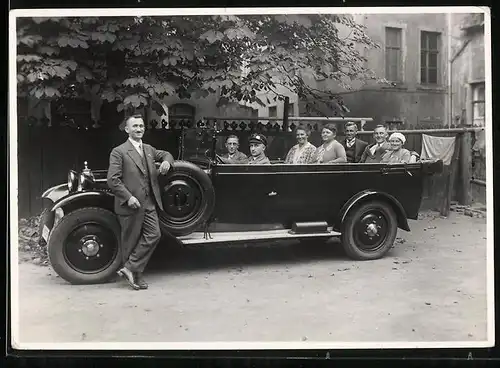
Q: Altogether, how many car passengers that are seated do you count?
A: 7